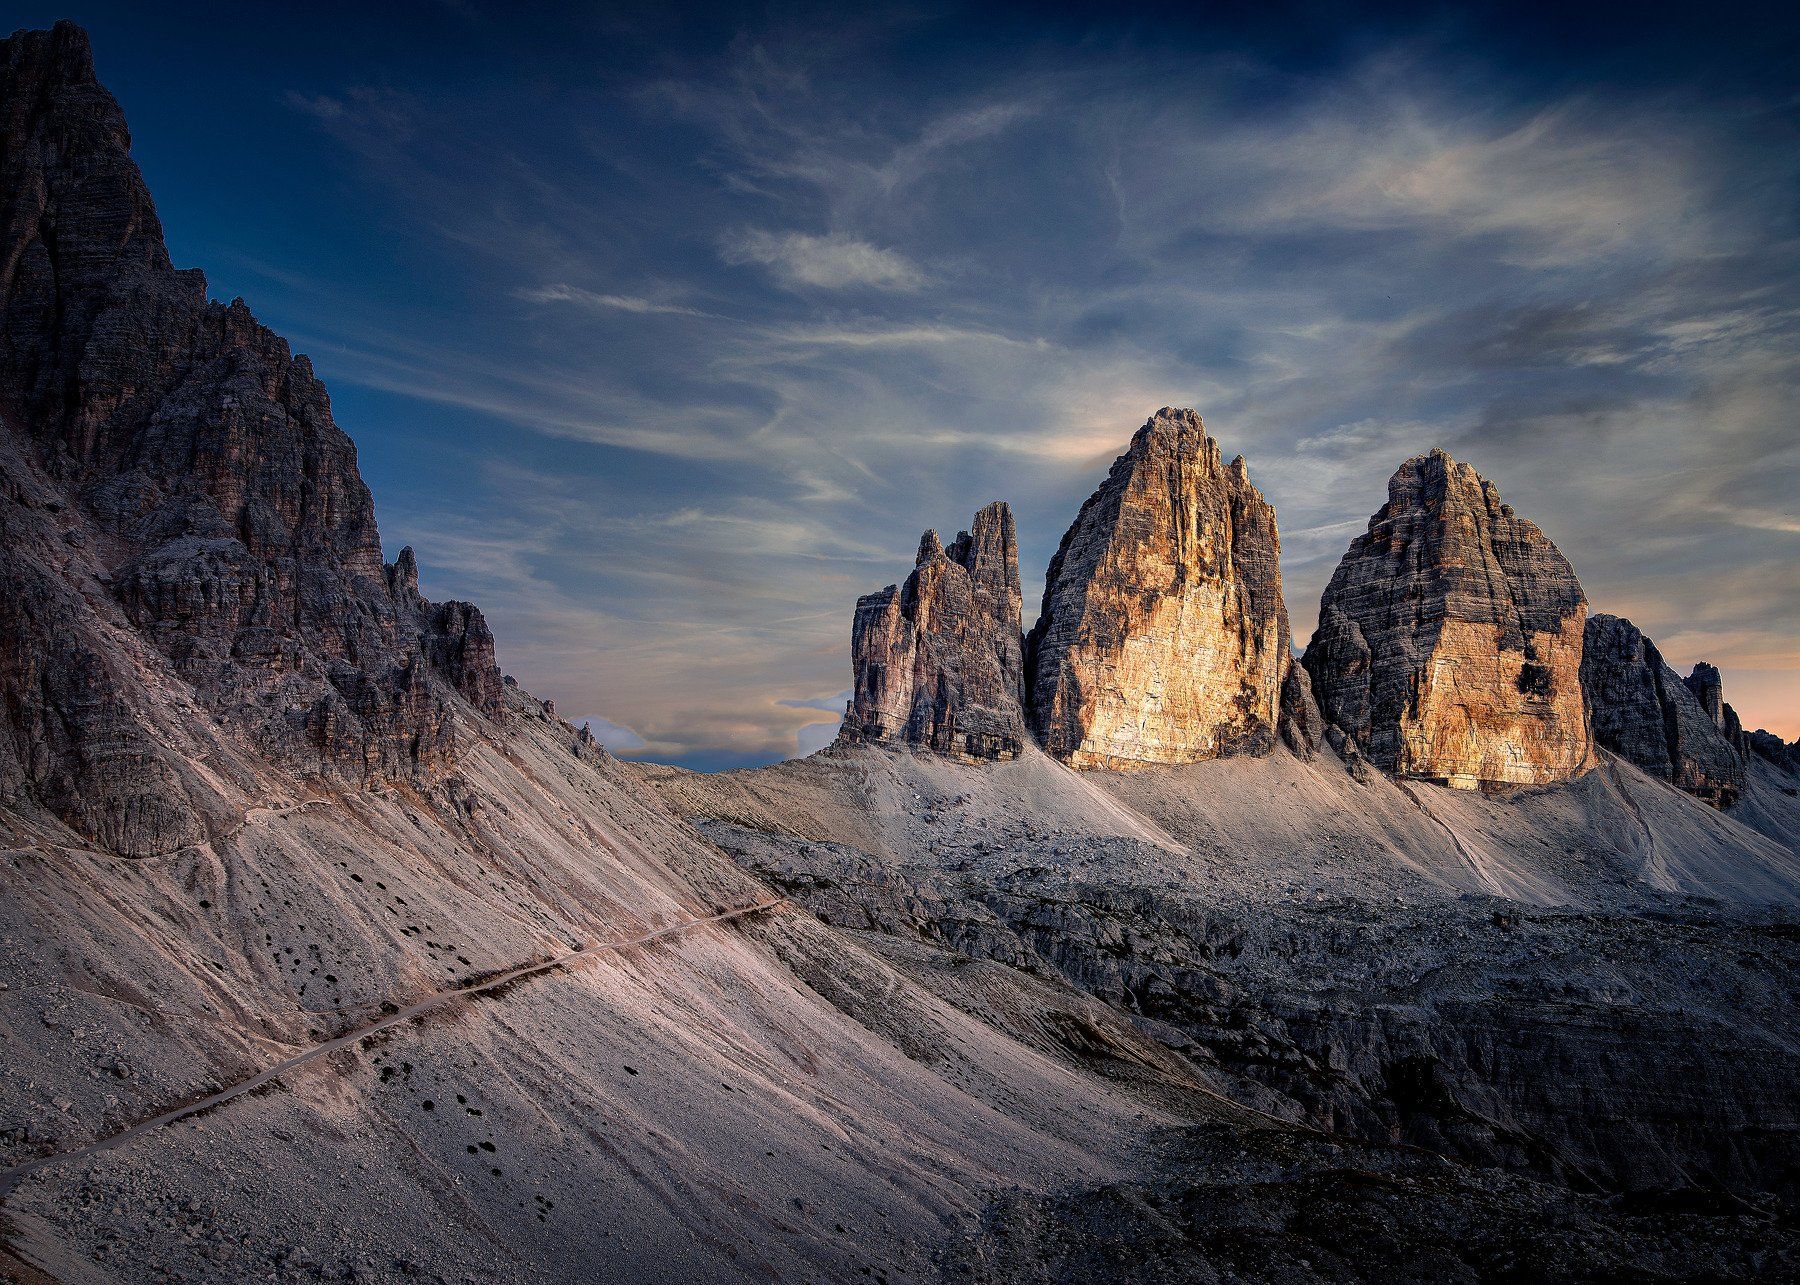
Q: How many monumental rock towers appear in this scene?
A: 3